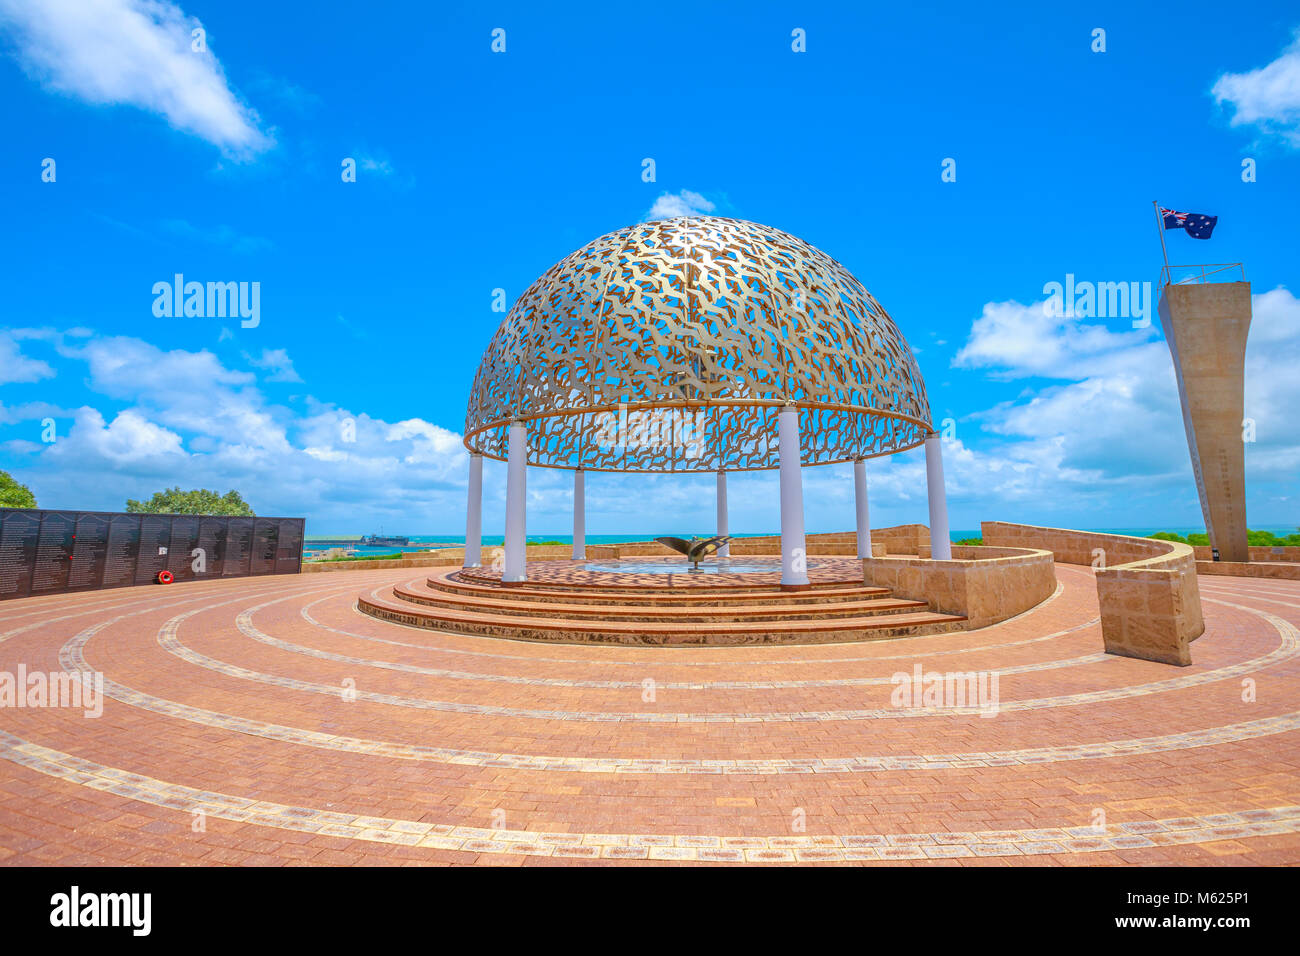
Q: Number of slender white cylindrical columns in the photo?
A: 7